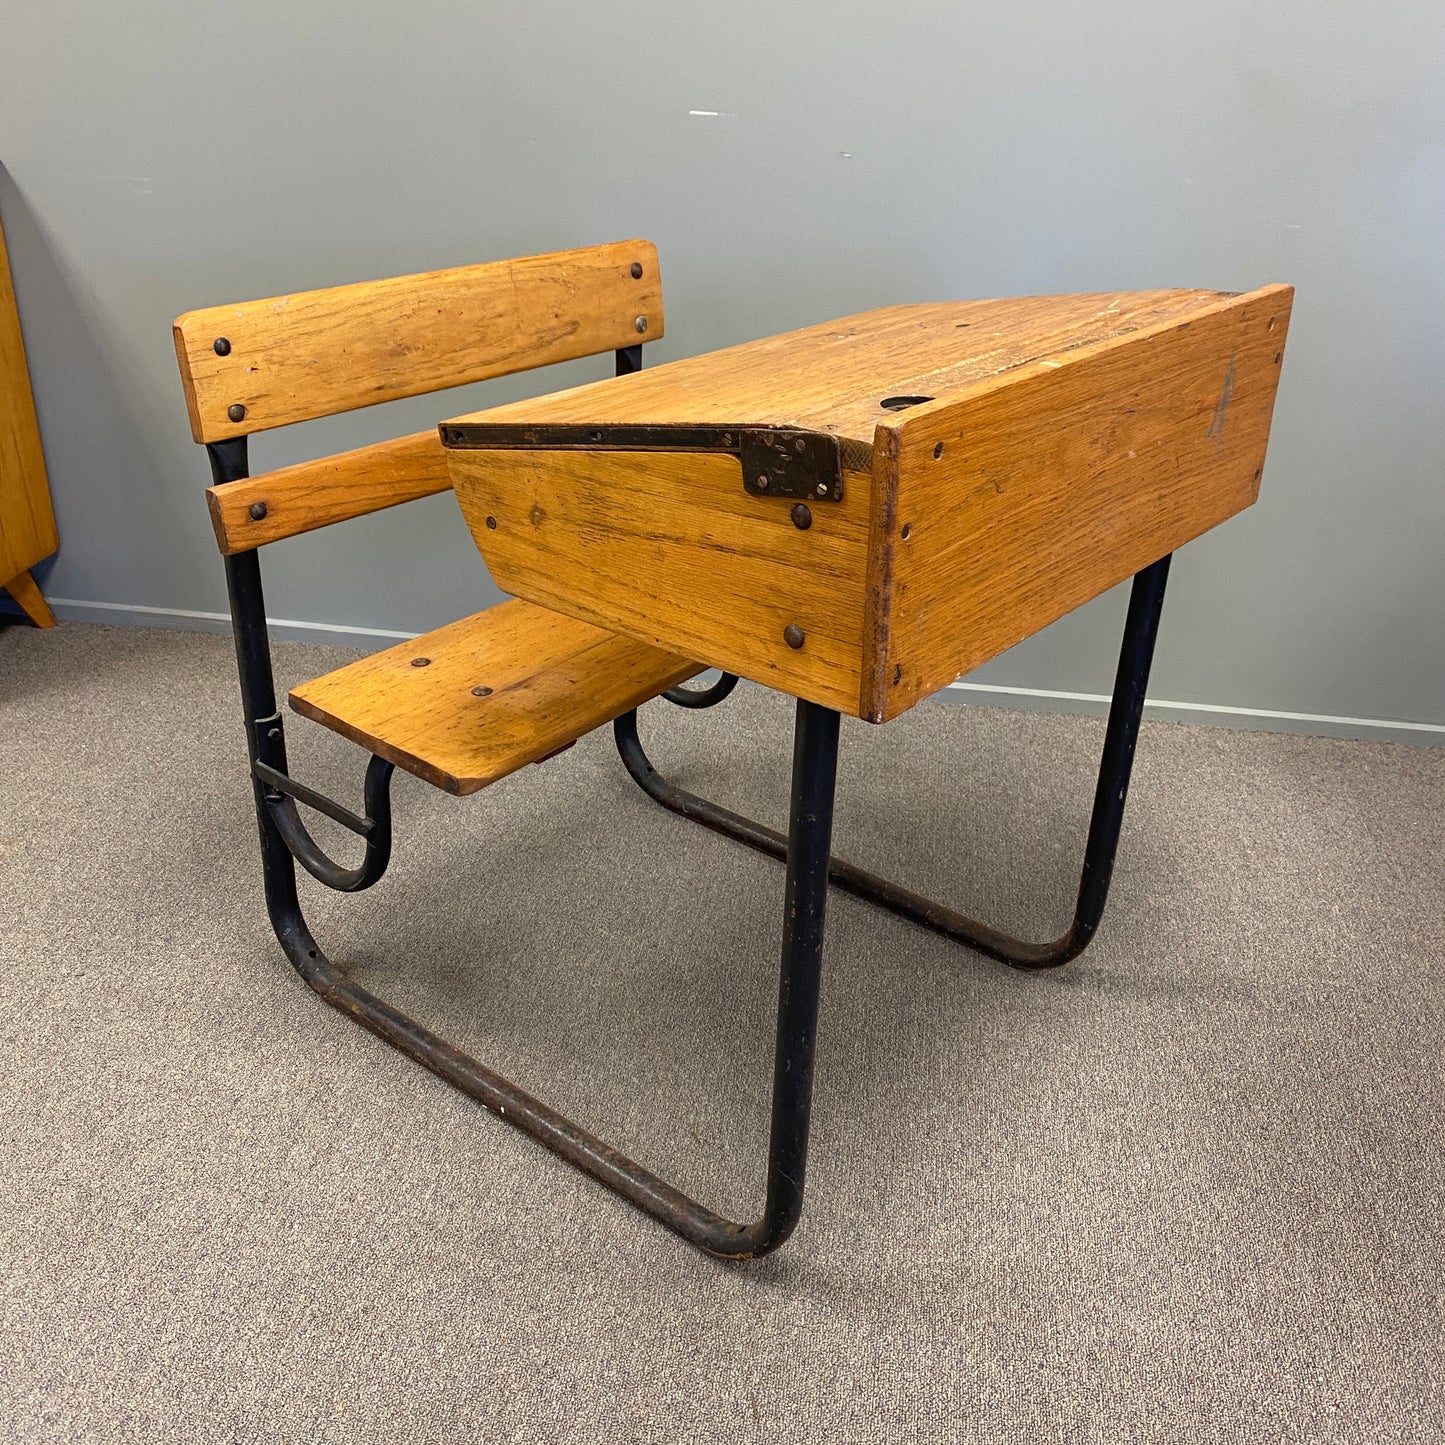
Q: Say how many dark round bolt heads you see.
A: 9